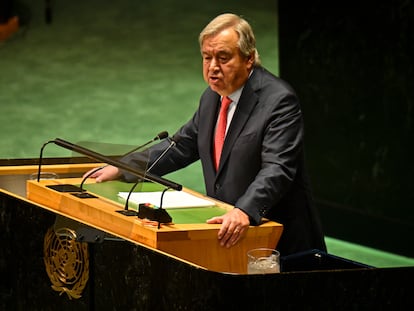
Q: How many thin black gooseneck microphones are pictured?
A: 2